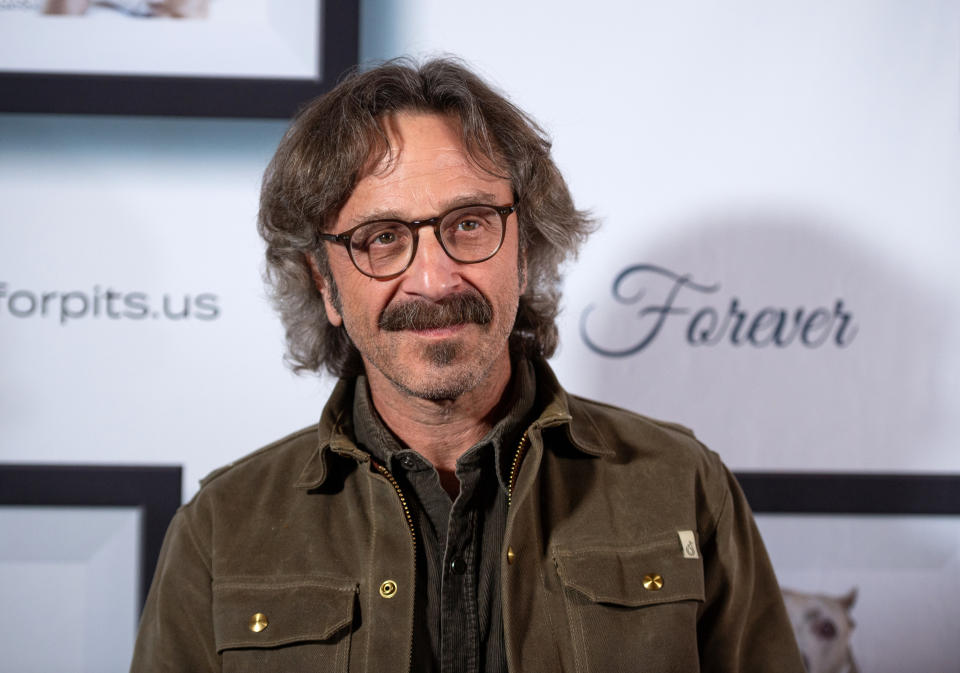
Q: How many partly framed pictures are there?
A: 3